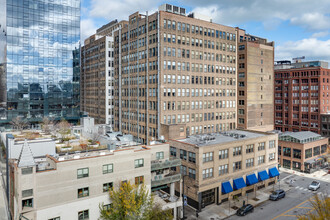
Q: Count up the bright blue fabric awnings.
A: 5